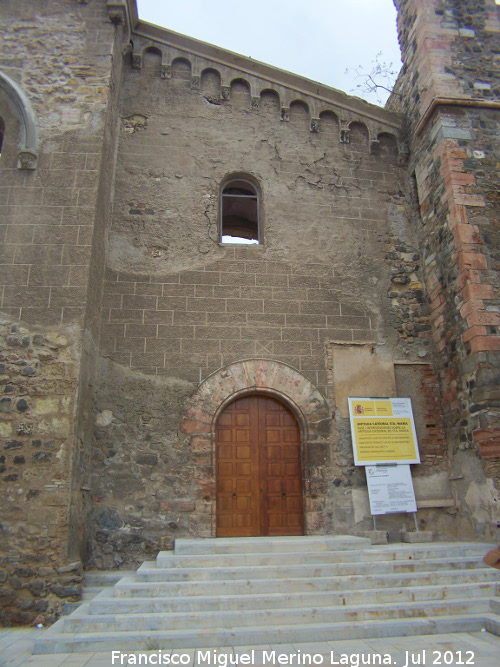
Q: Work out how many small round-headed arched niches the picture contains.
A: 9